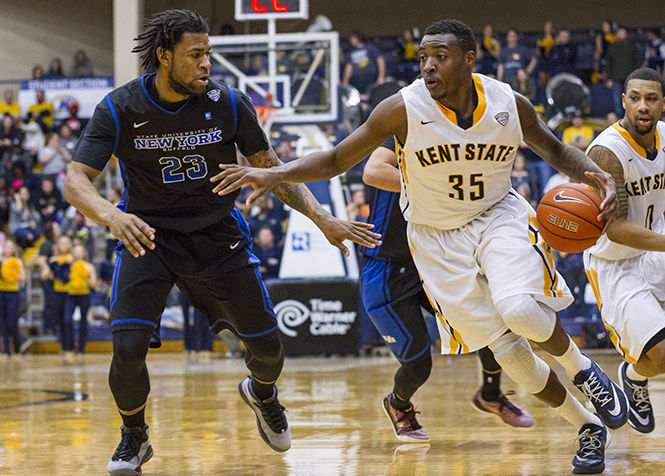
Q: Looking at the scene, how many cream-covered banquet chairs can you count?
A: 0